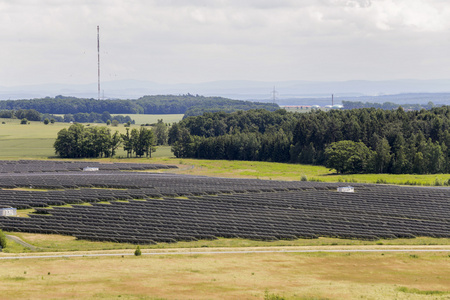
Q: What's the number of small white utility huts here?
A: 3